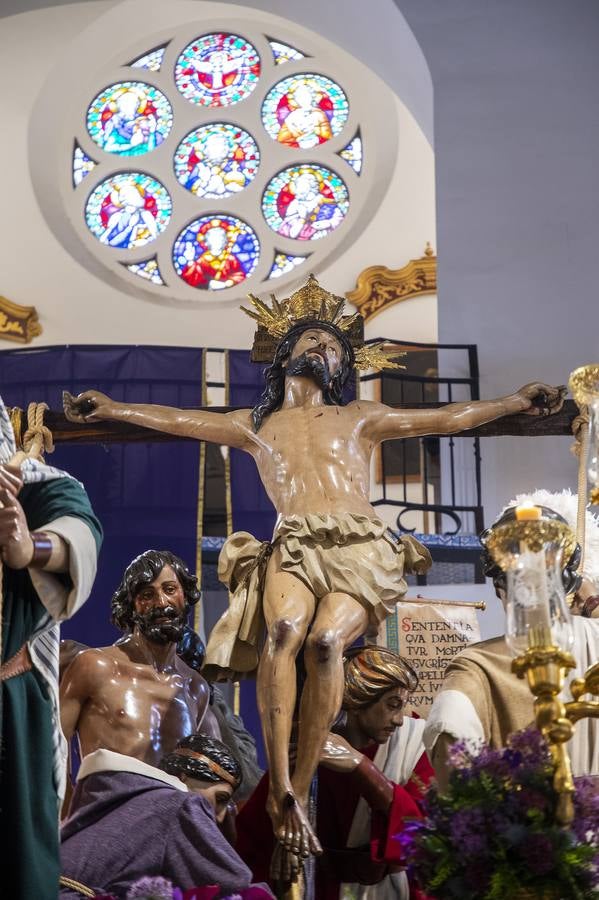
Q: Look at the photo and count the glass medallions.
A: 7